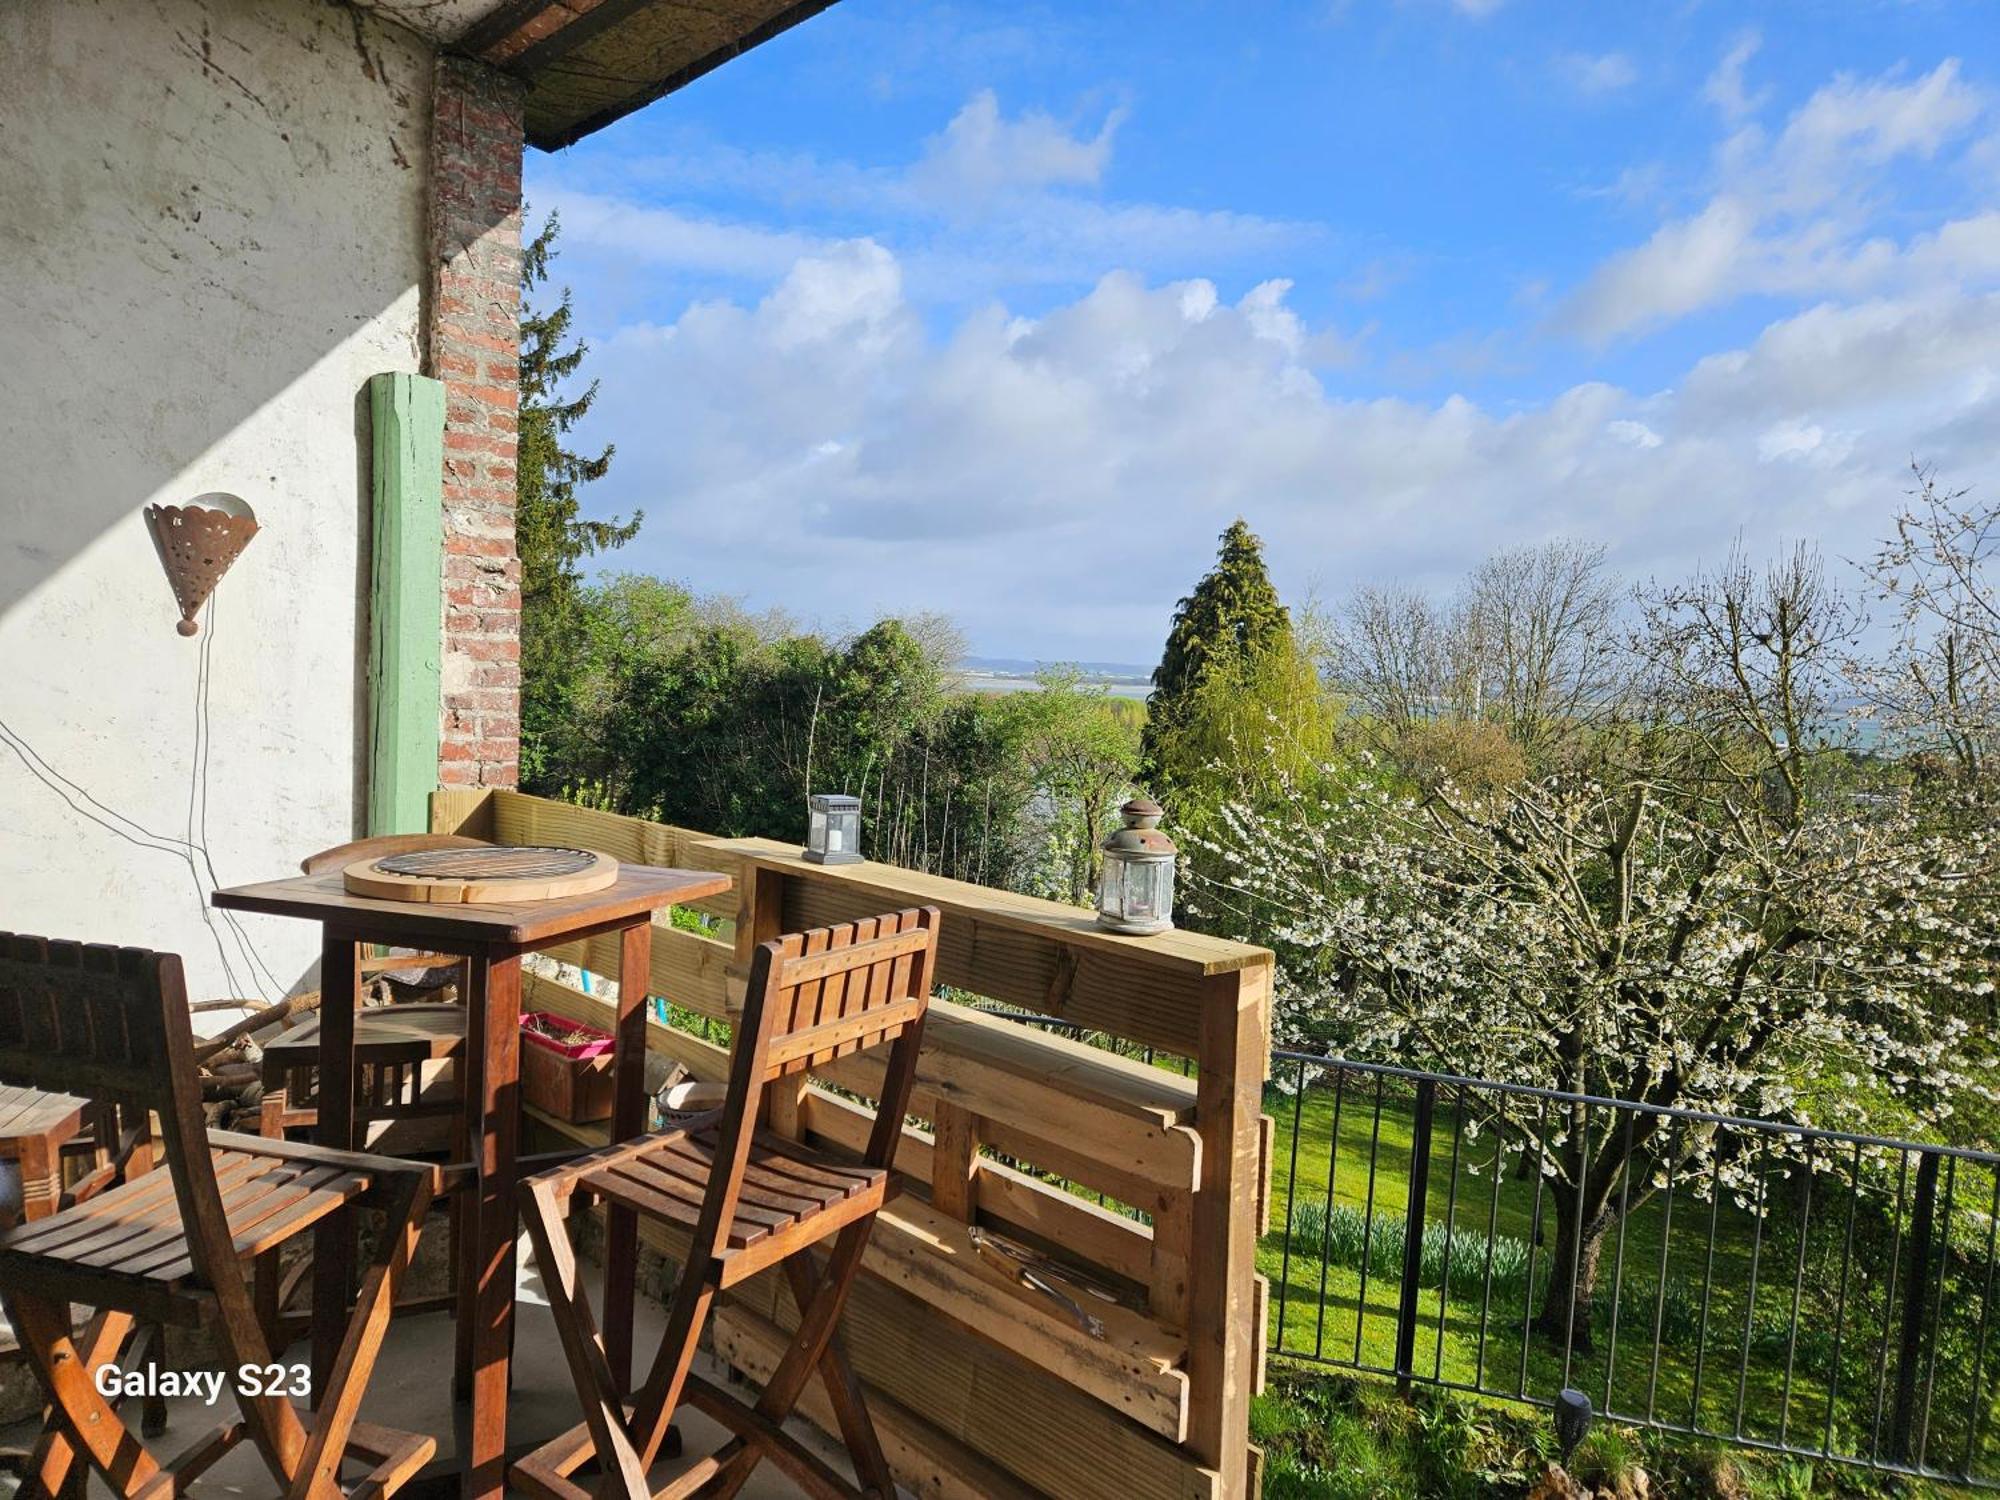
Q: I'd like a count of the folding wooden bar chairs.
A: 2